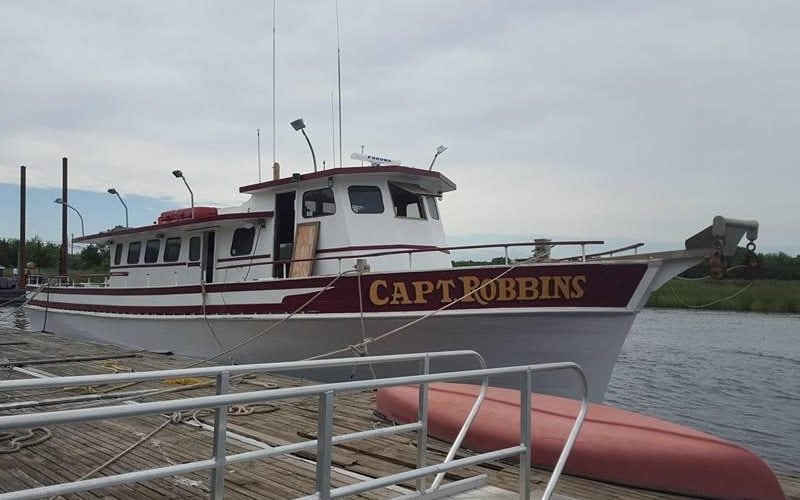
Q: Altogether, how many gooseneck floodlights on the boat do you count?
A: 5